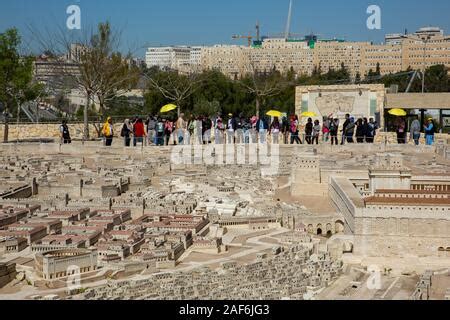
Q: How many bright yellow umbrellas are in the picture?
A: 4